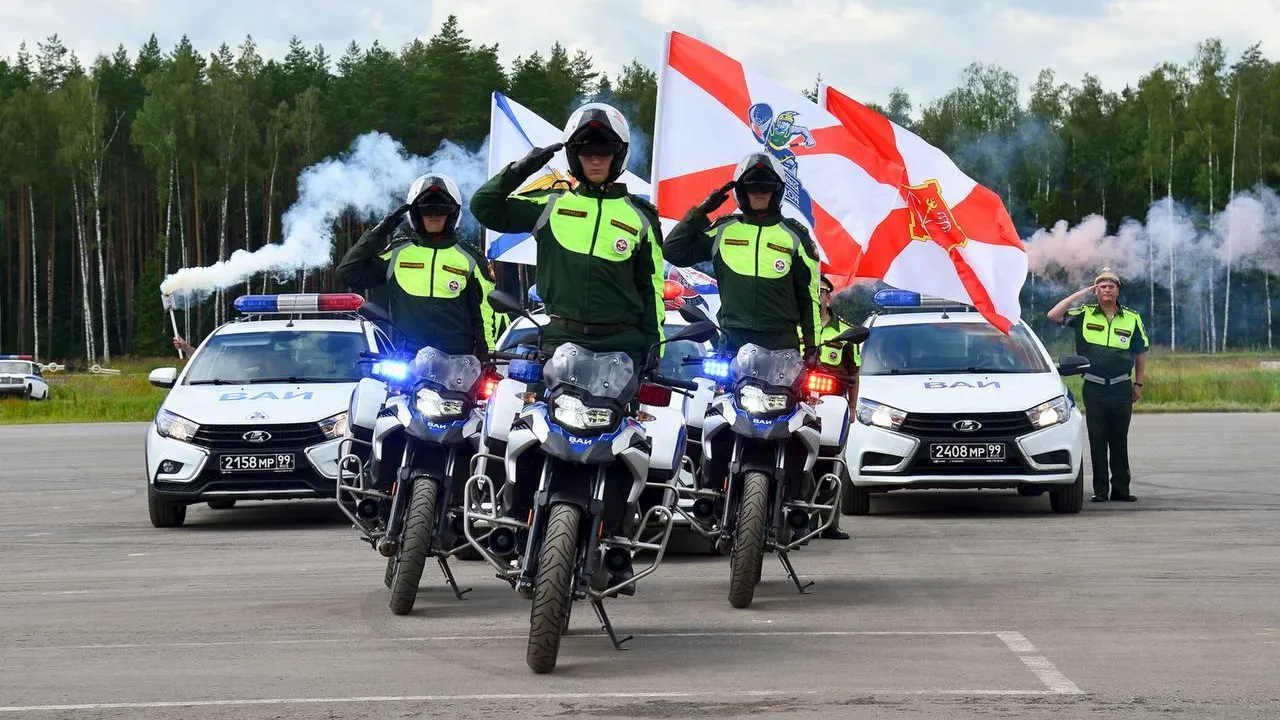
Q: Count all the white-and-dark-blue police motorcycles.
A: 3